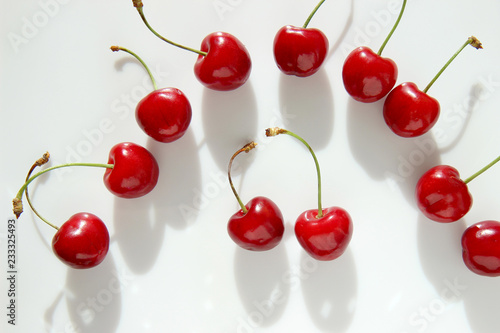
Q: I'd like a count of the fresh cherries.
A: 11